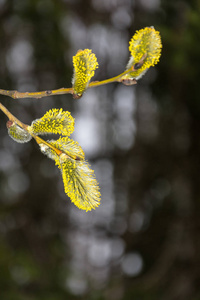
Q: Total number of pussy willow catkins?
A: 6